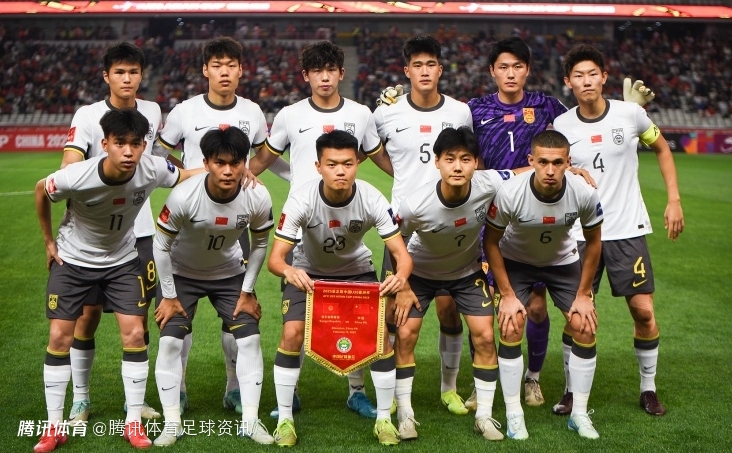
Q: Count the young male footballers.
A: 11